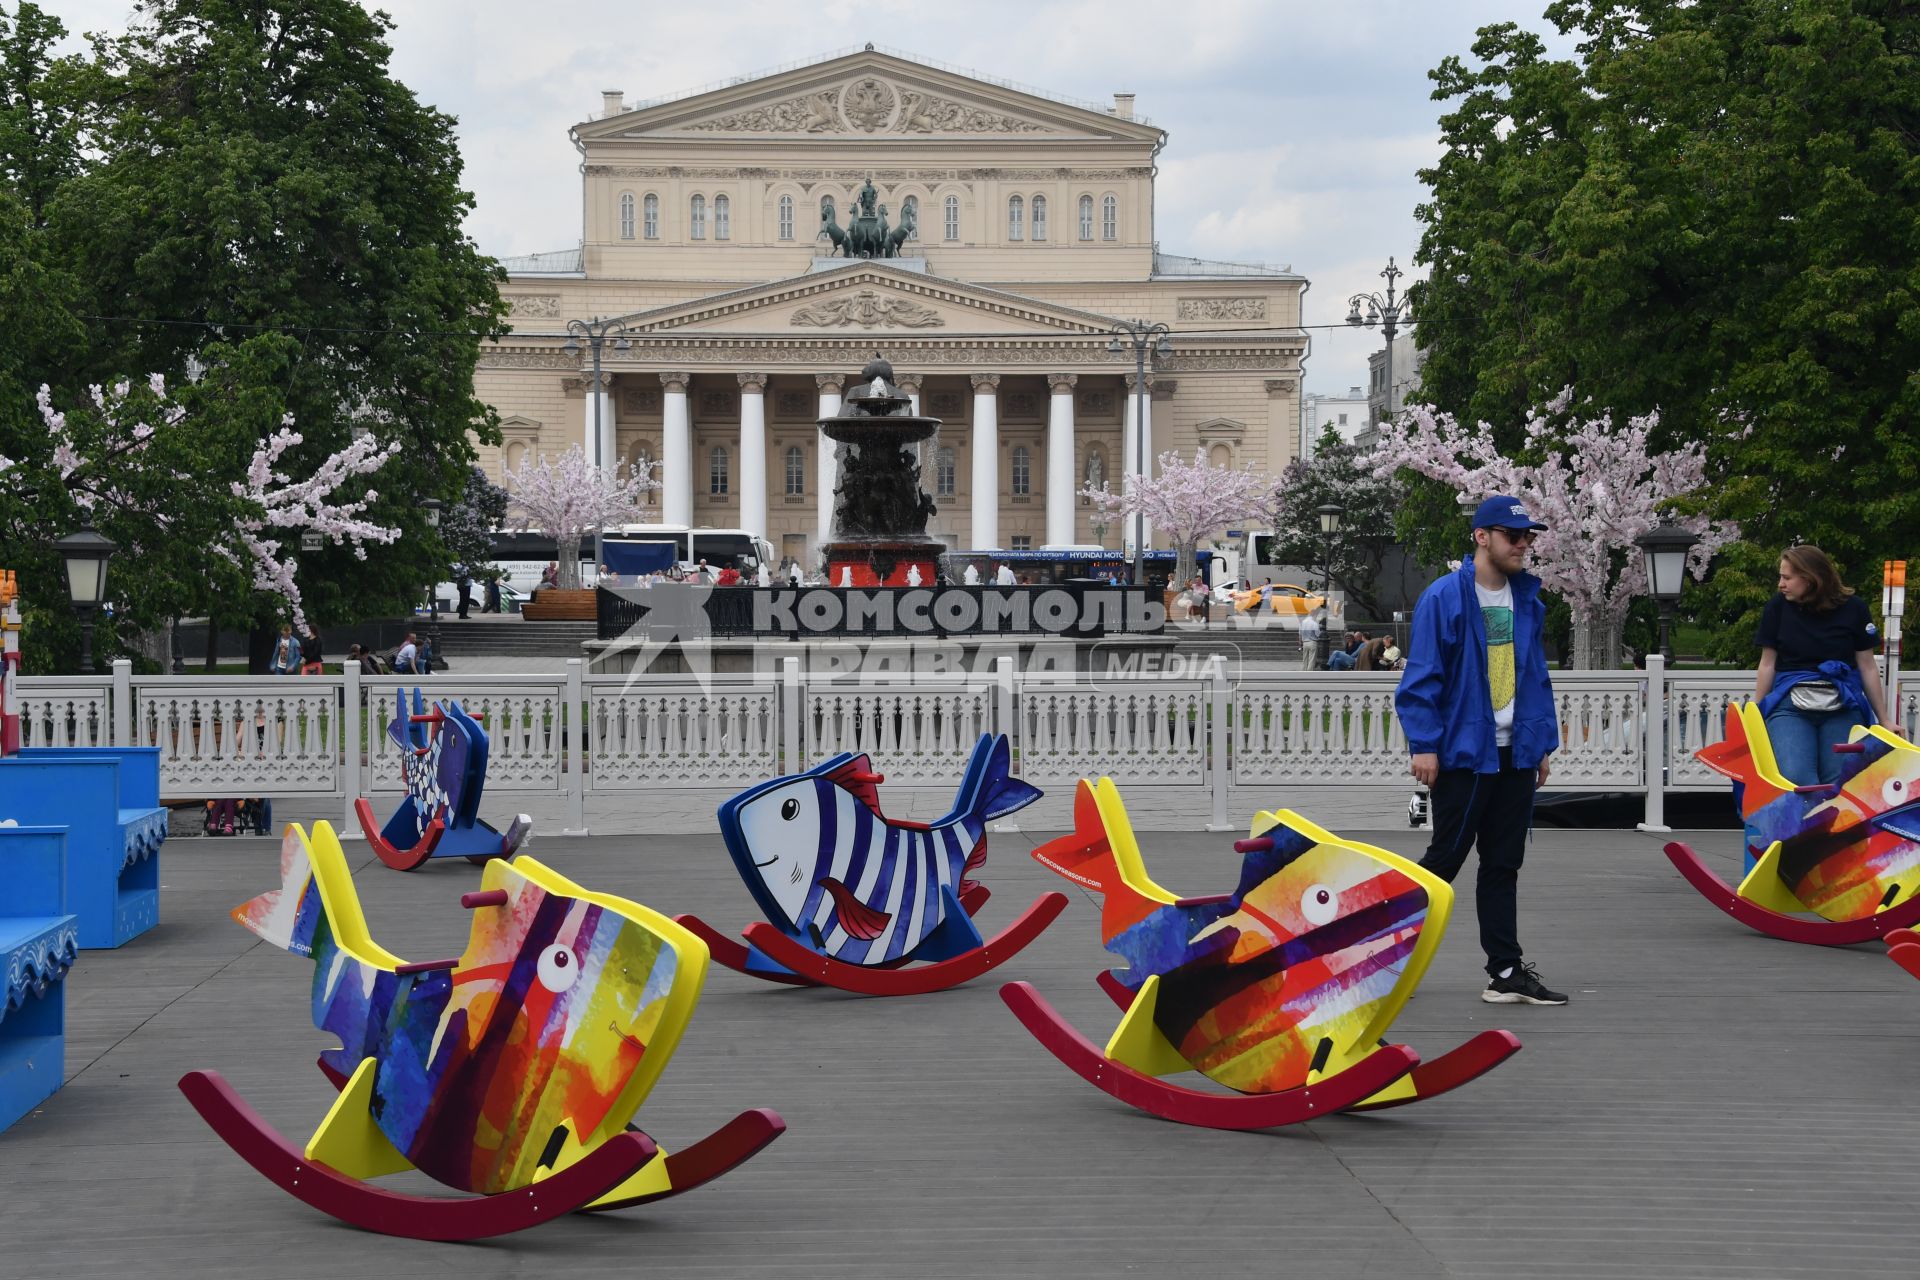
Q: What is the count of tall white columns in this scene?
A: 8